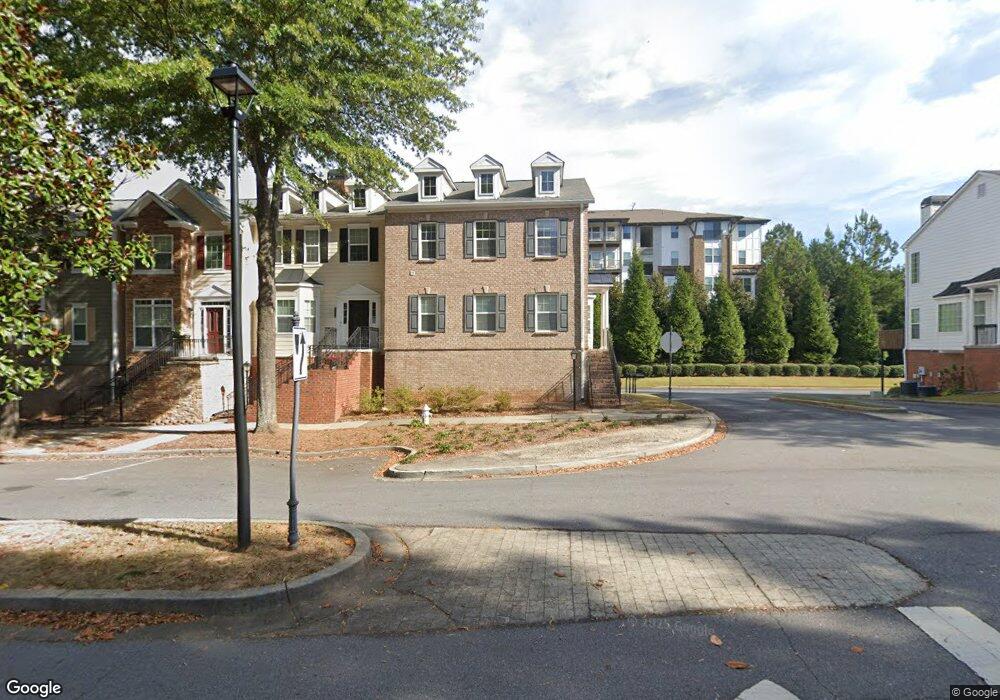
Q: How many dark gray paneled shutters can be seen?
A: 12